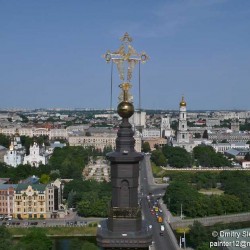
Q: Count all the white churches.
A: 3